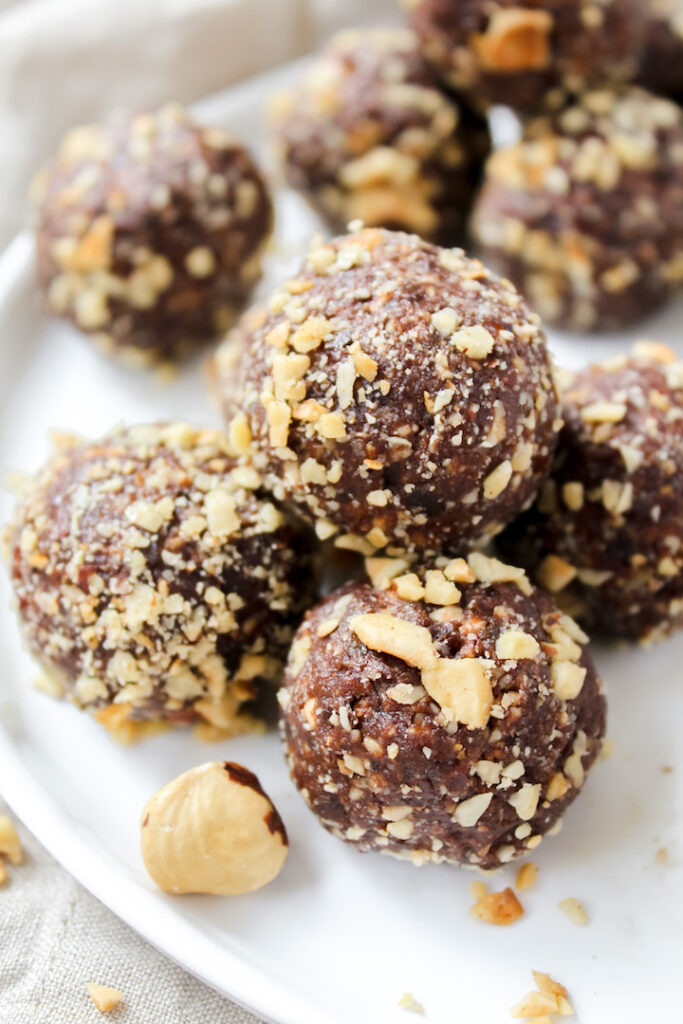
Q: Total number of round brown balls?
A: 9